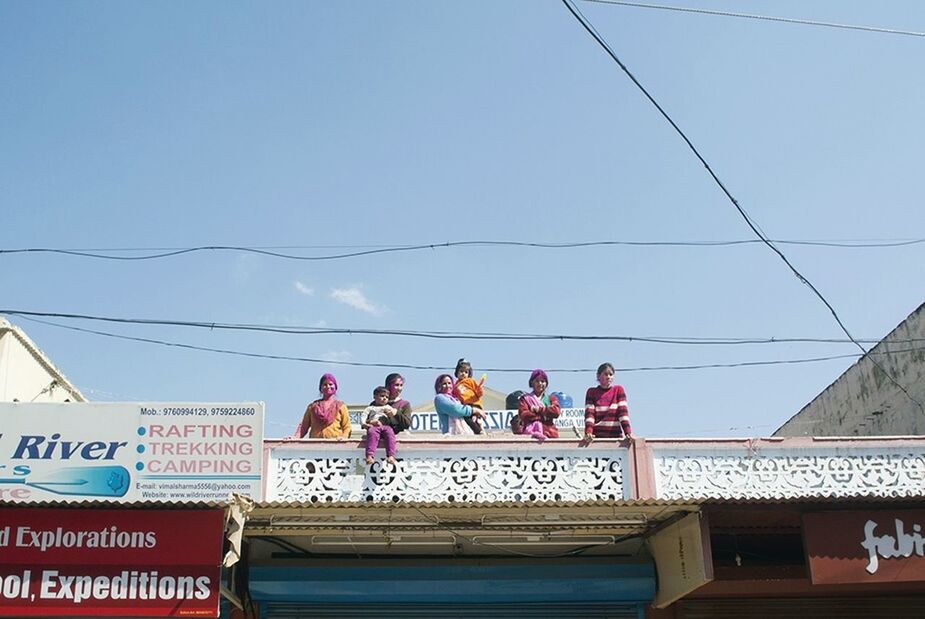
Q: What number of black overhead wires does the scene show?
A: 4